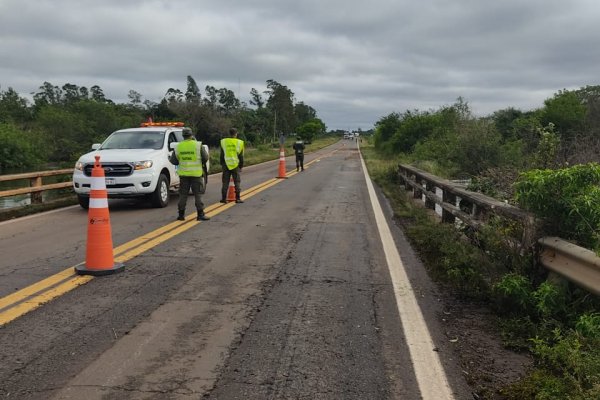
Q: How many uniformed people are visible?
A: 3